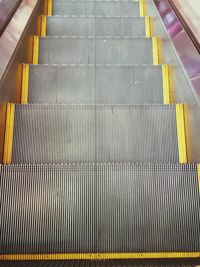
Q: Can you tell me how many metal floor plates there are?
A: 6